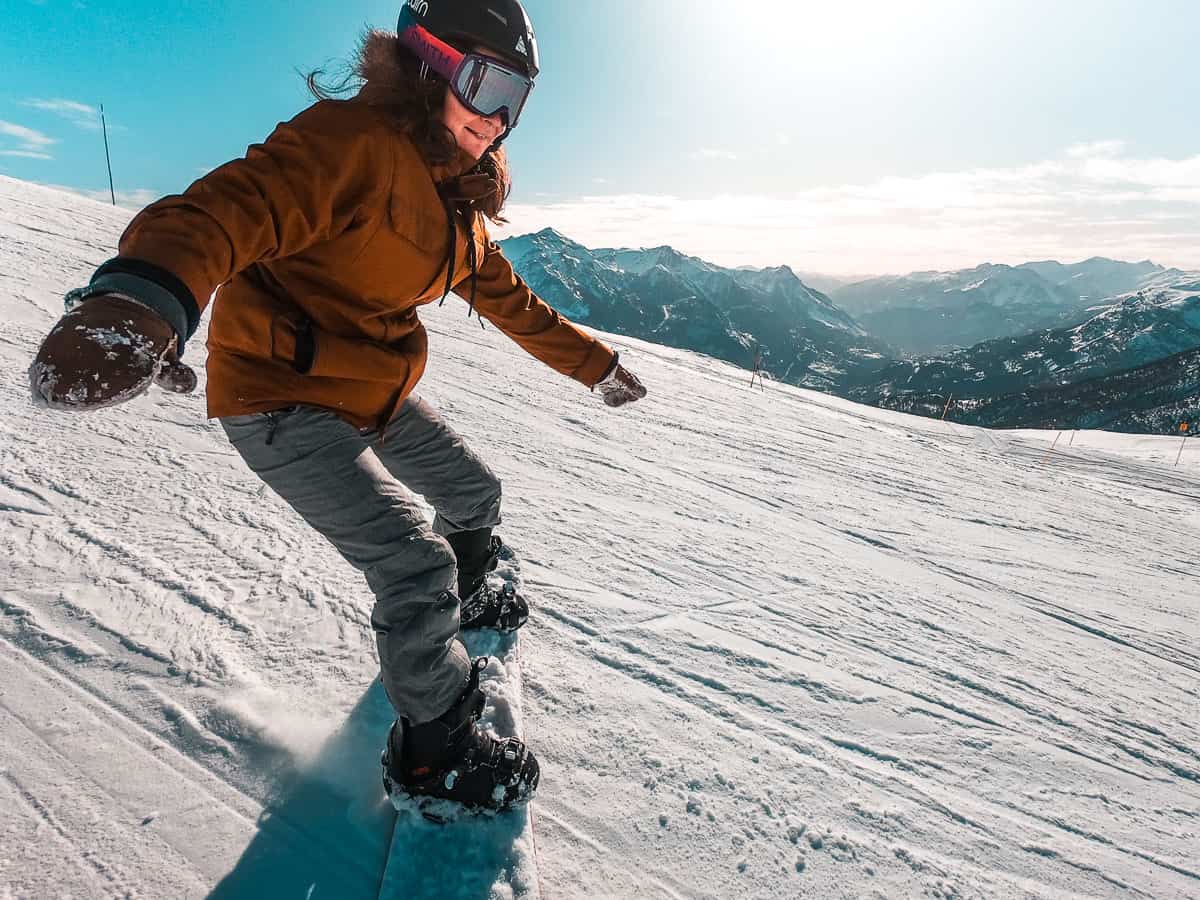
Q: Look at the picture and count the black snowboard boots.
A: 2